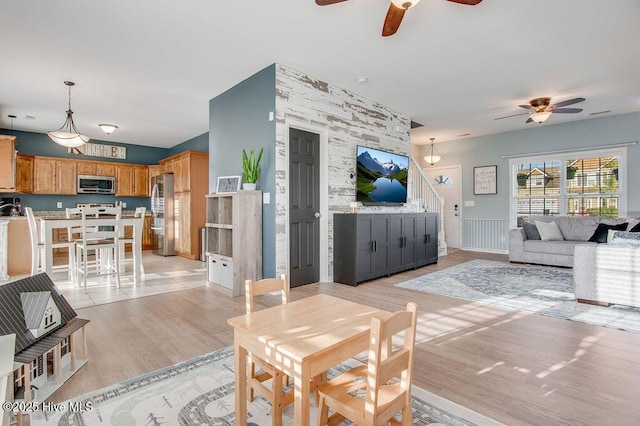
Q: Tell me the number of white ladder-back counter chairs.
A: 4